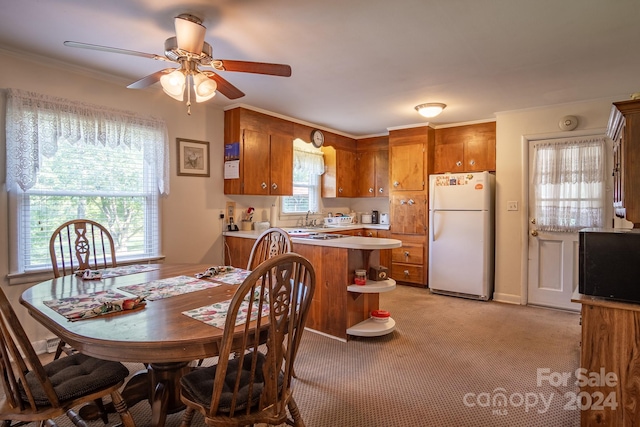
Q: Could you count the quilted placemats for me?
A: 5